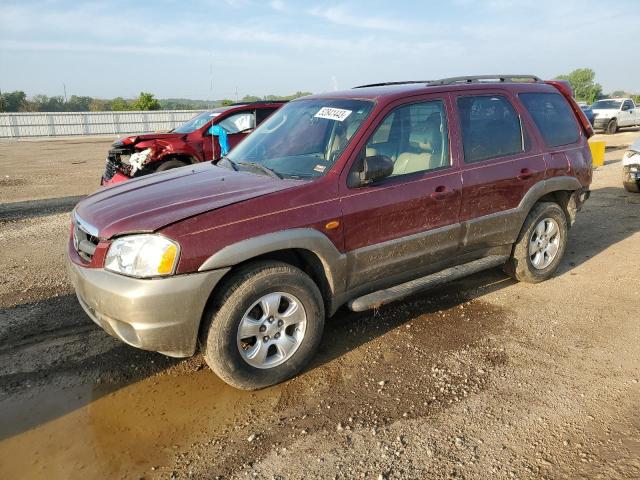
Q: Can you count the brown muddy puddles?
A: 1